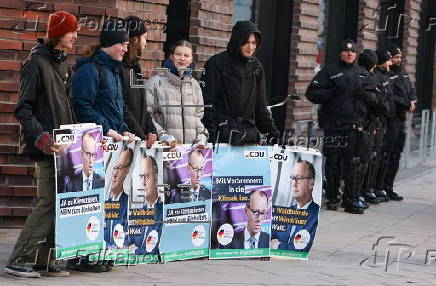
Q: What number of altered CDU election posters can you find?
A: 6